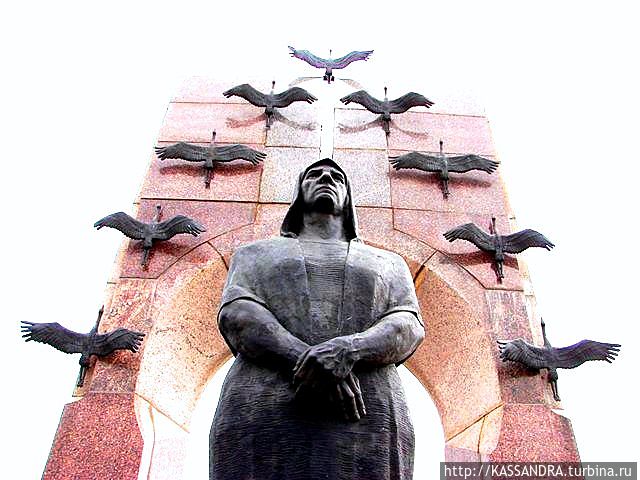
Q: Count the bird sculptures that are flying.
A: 9